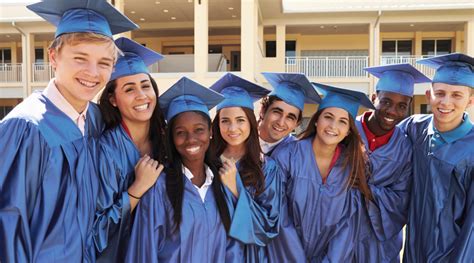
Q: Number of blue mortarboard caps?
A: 8